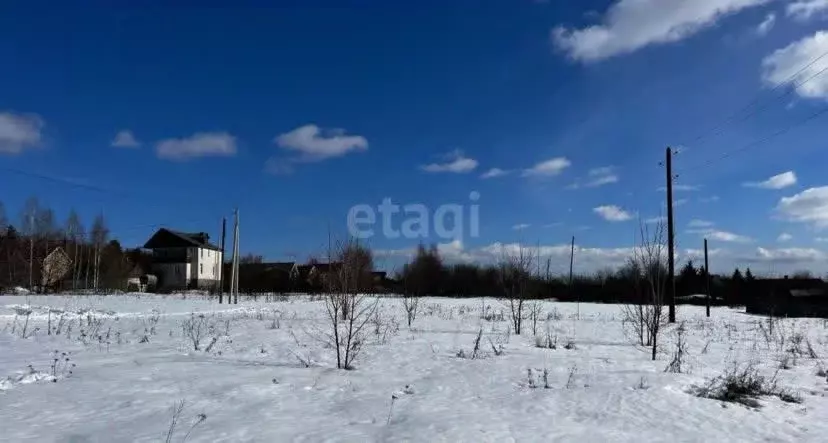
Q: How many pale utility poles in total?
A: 2